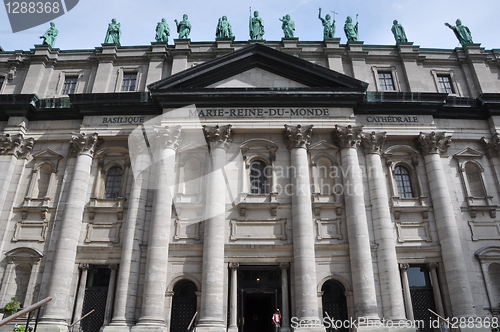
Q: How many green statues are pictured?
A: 11